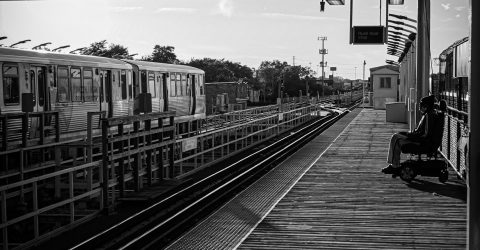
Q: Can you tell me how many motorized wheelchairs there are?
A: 1